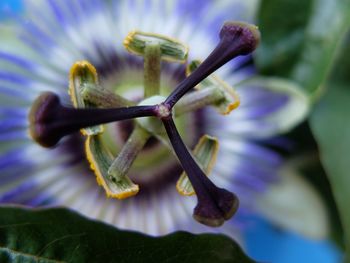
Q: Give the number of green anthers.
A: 5